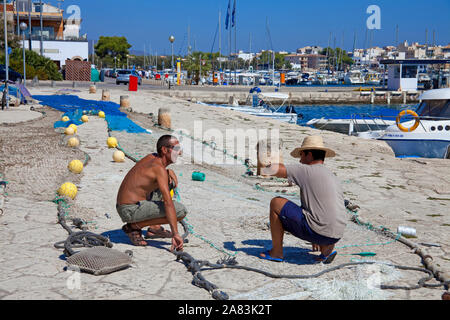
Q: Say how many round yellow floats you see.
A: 10